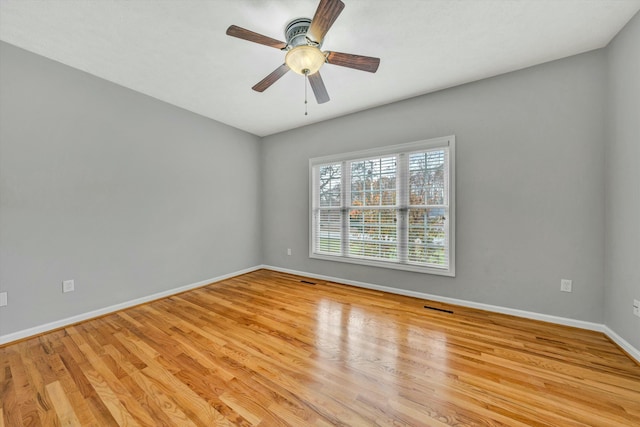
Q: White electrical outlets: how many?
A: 5